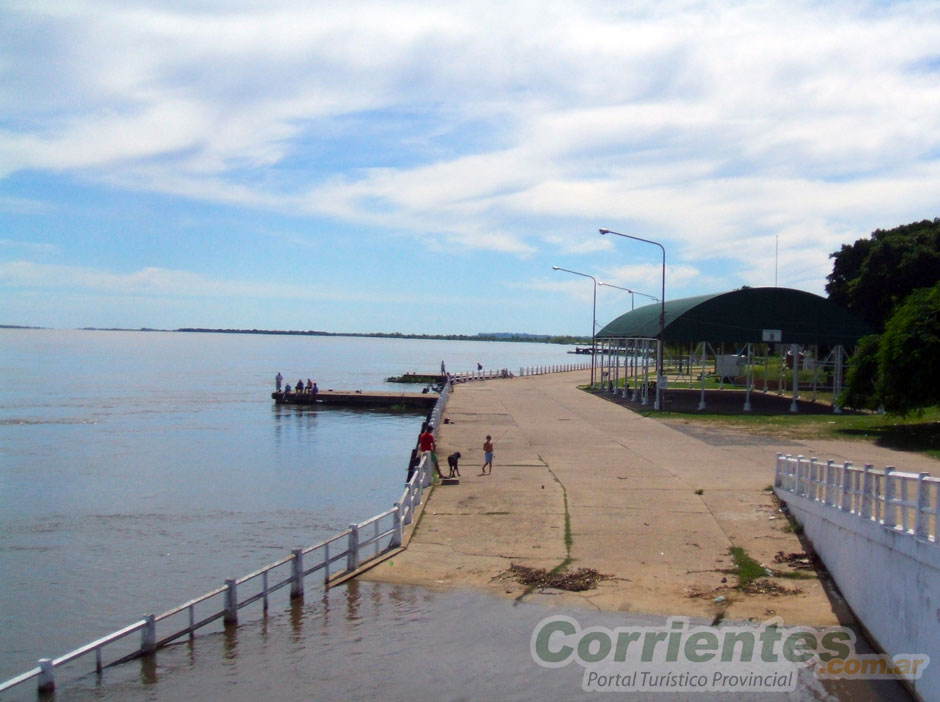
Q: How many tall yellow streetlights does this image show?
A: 0